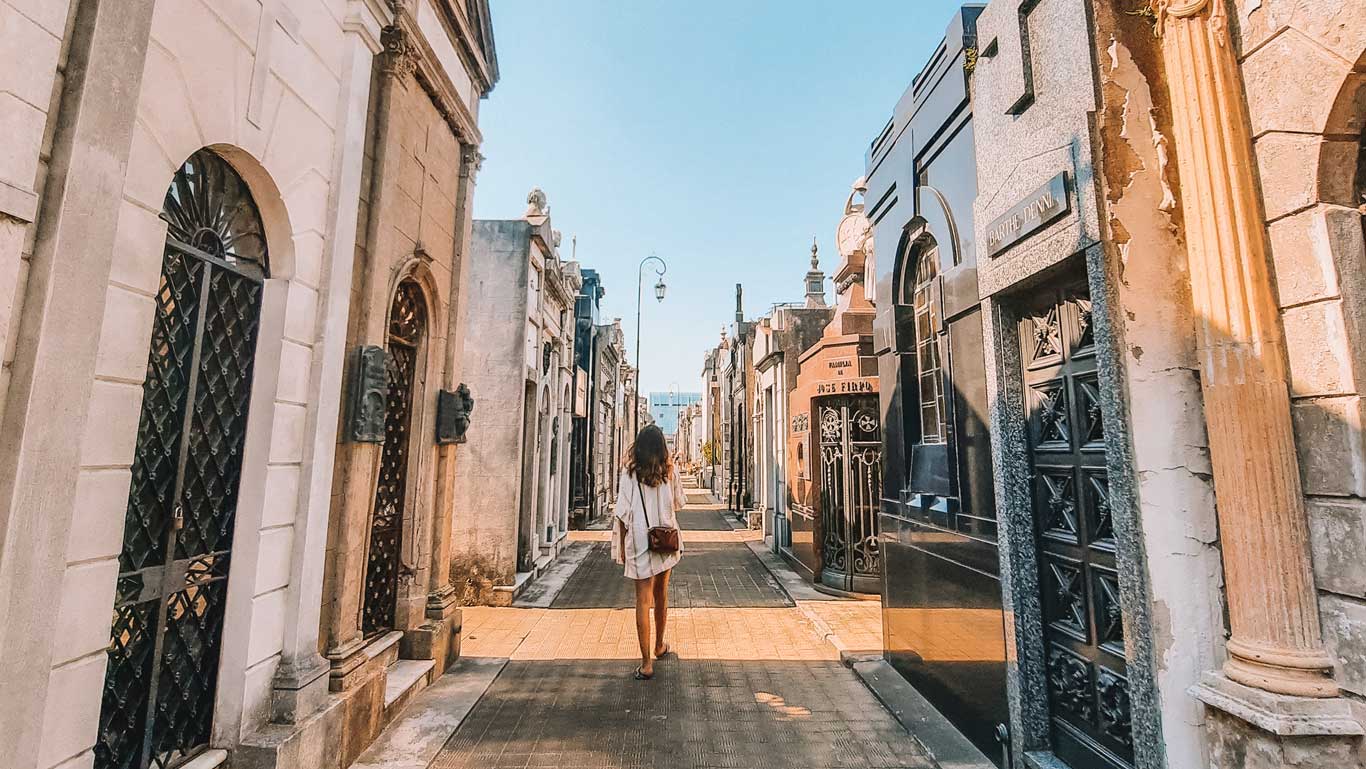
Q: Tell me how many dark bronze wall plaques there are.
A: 2